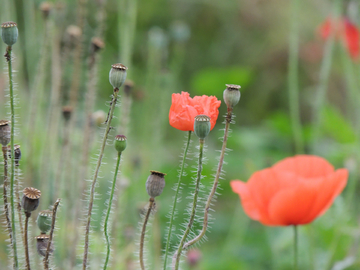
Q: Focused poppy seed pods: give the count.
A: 11